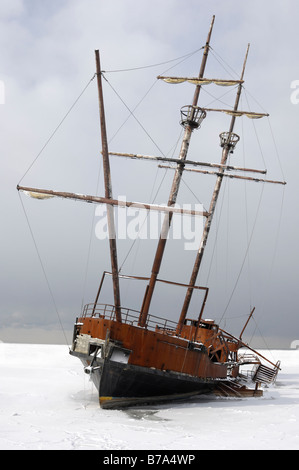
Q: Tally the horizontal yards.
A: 5